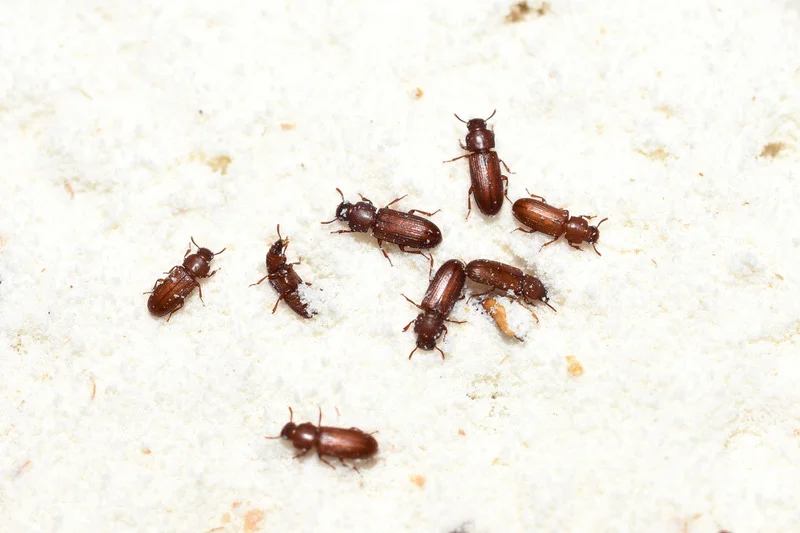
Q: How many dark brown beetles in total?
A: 8